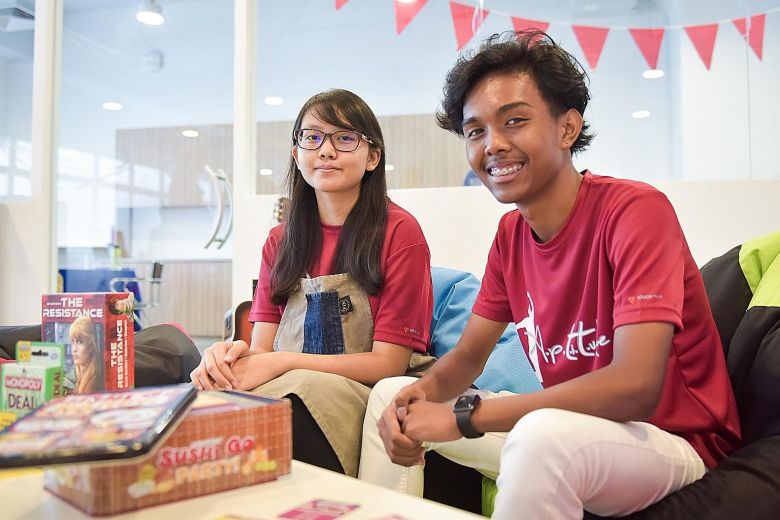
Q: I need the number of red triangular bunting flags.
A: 8